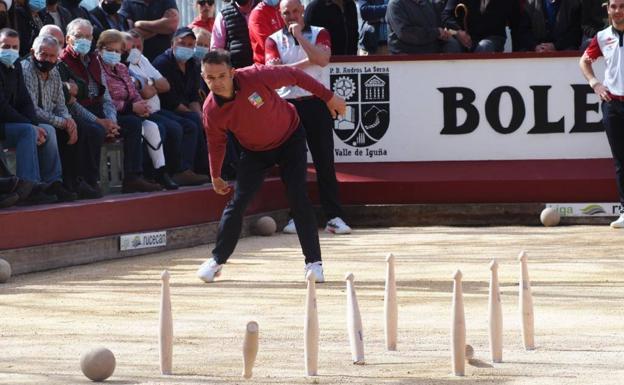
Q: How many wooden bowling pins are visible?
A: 8